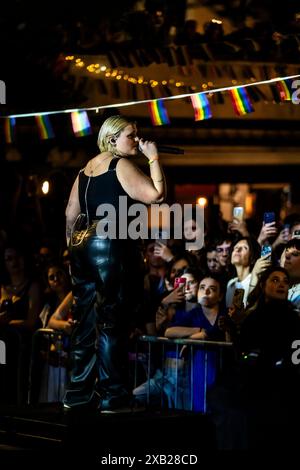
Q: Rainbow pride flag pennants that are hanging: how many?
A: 7